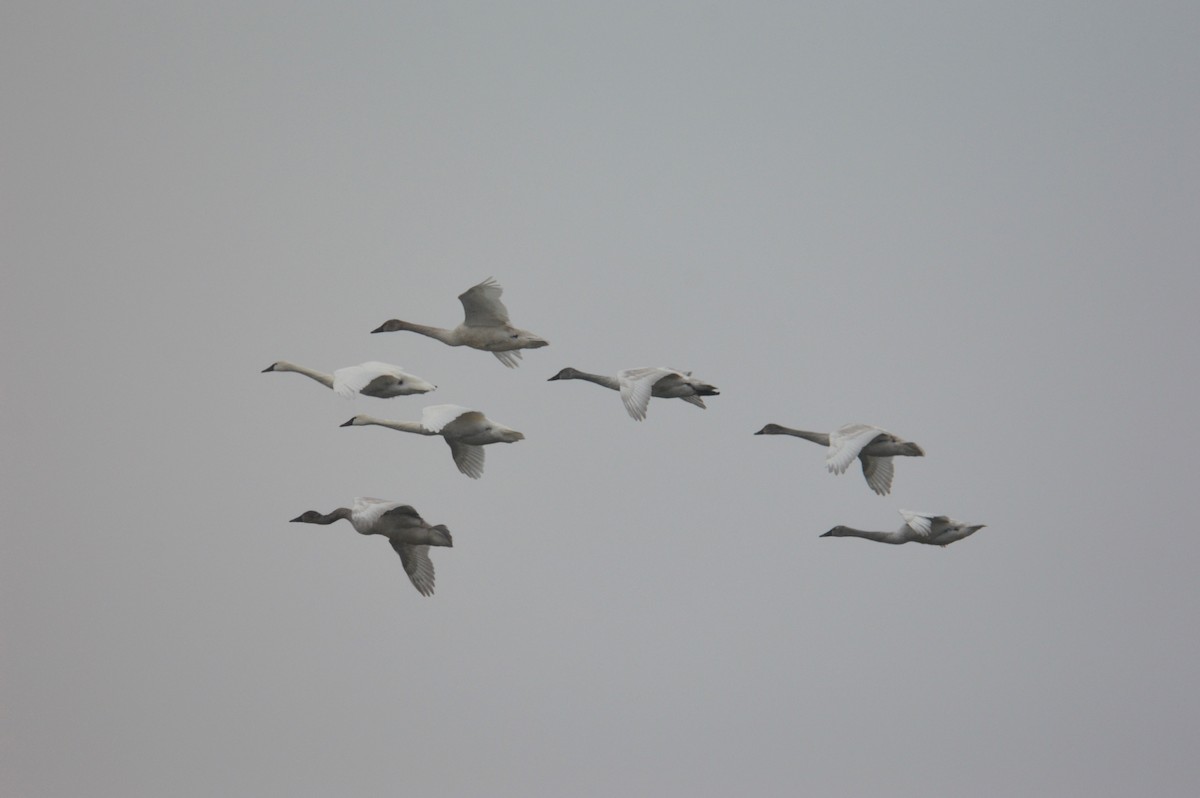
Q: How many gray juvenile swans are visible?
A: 5